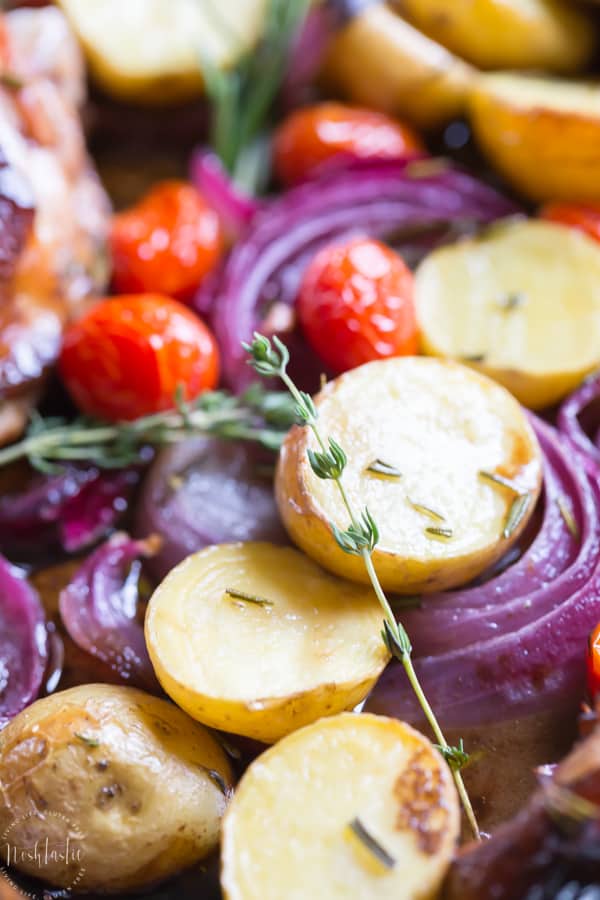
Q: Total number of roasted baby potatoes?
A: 9